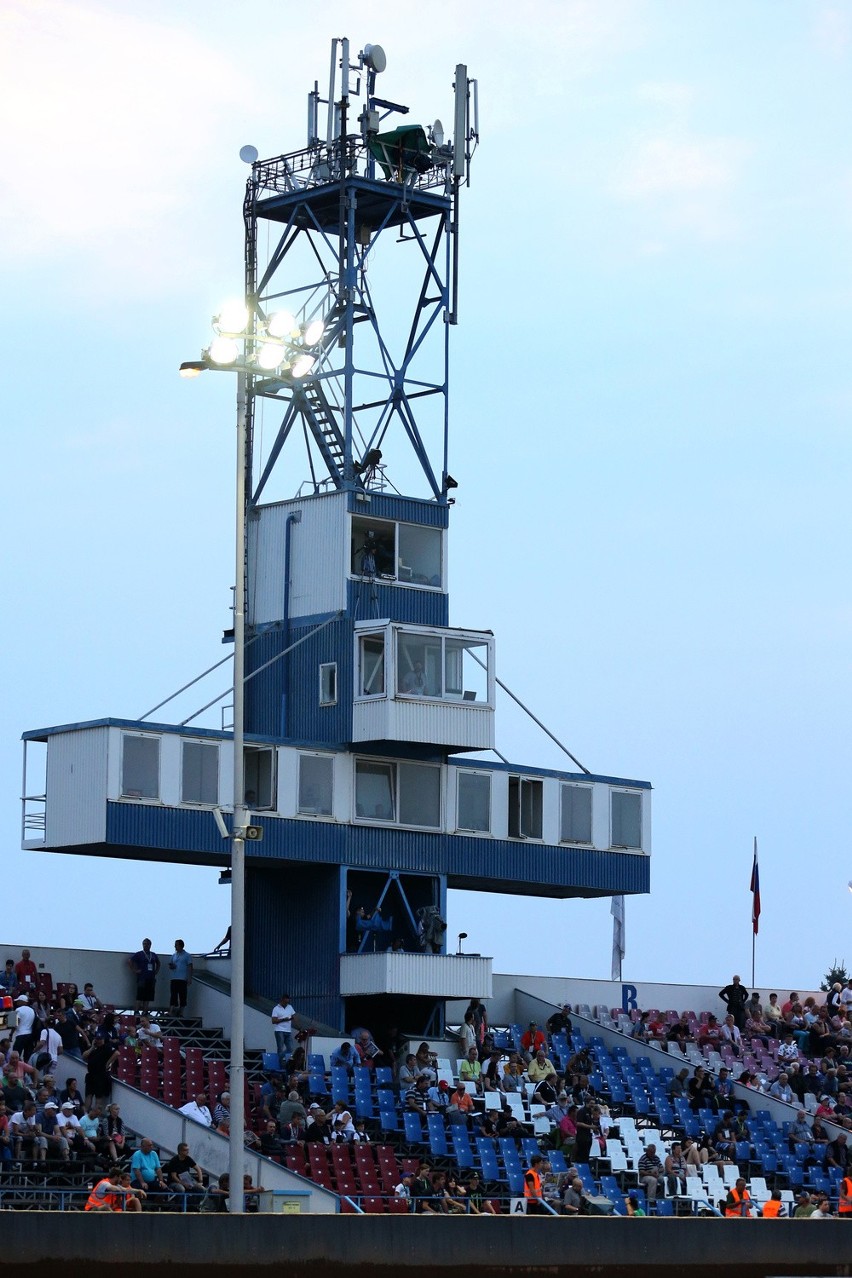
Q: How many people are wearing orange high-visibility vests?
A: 6